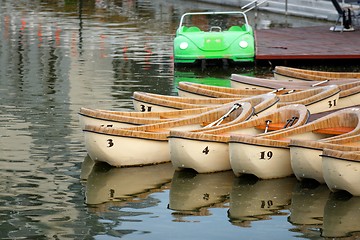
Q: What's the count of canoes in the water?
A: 10